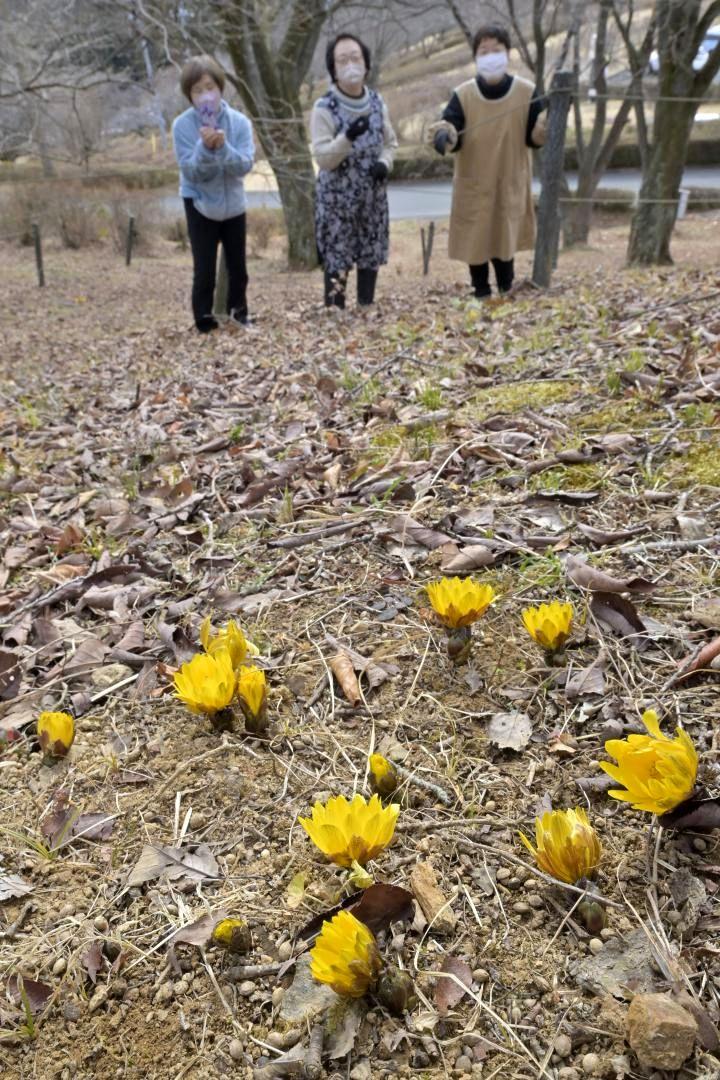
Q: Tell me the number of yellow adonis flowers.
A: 12